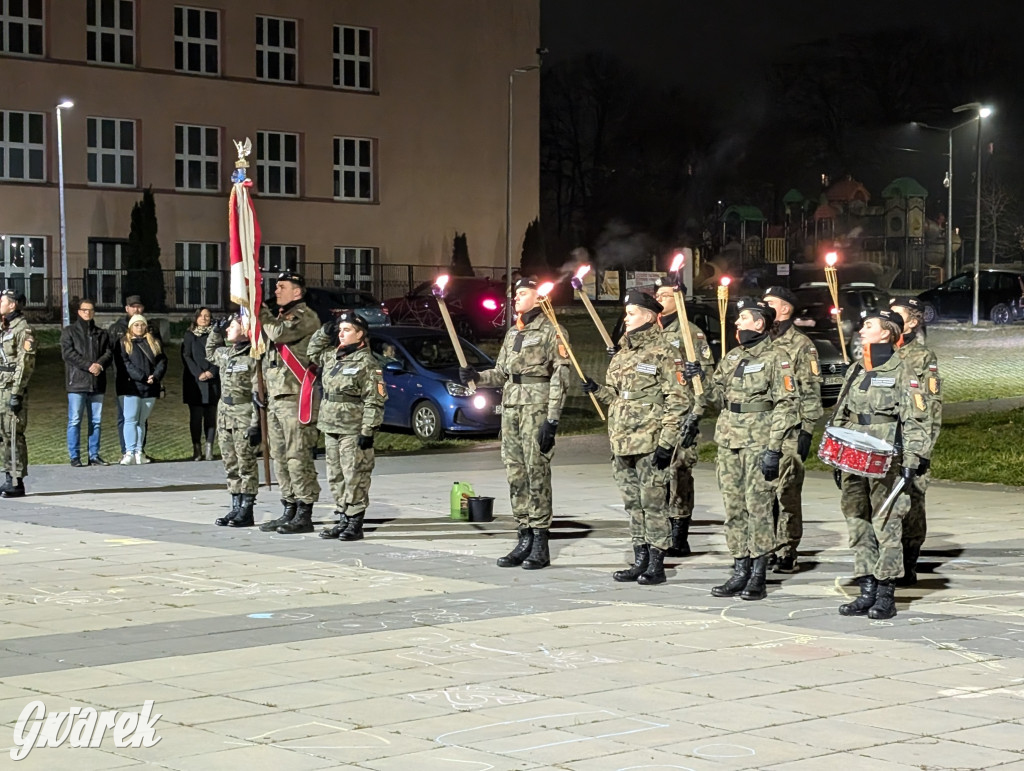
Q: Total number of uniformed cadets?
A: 11